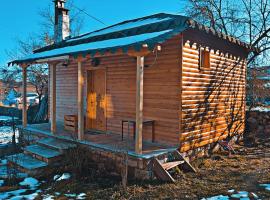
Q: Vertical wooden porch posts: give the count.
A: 4